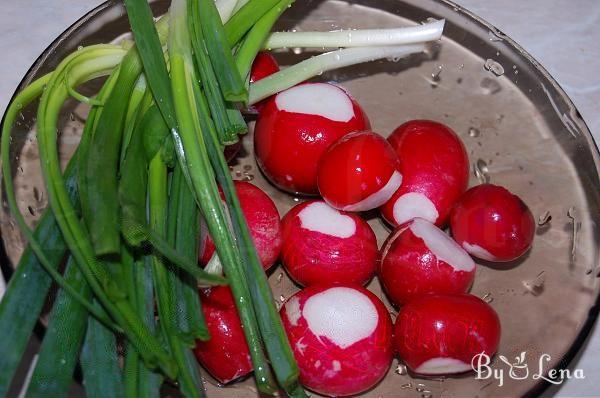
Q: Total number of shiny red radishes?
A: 11